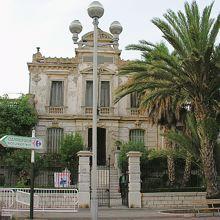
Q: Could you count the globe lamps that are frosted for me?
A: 3